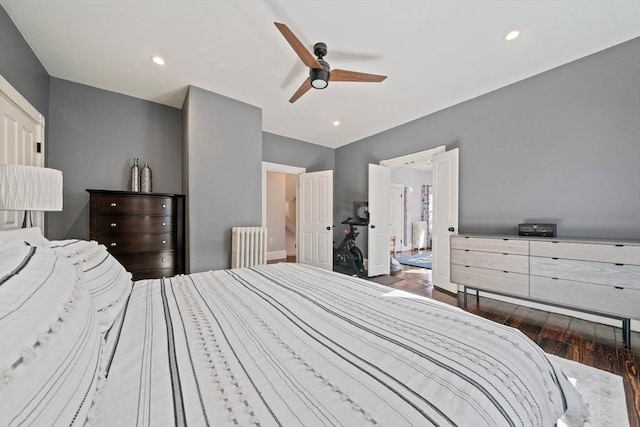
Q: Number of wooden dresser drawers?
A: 11